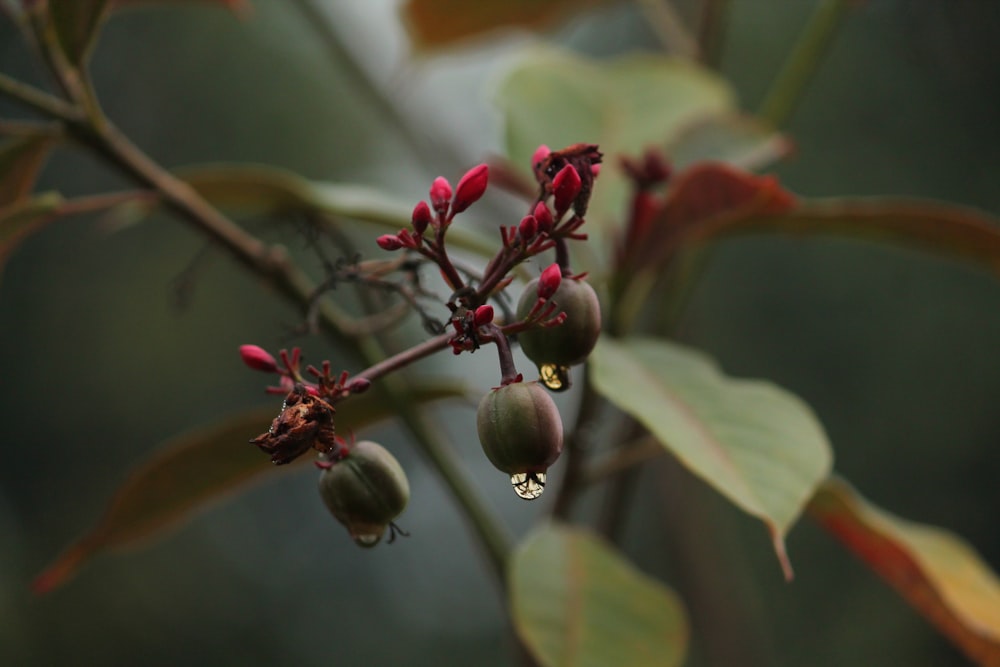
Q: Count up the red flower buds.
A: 13